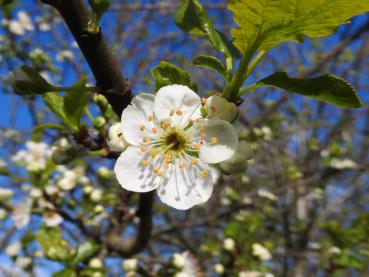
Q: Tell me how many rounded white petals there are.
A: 5